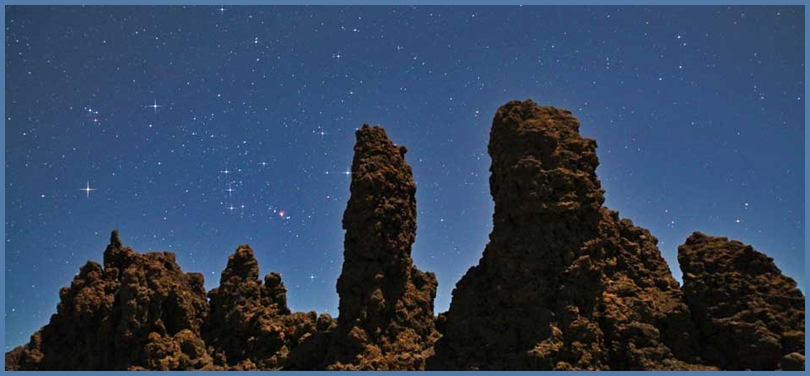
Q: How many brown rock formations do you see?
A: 5